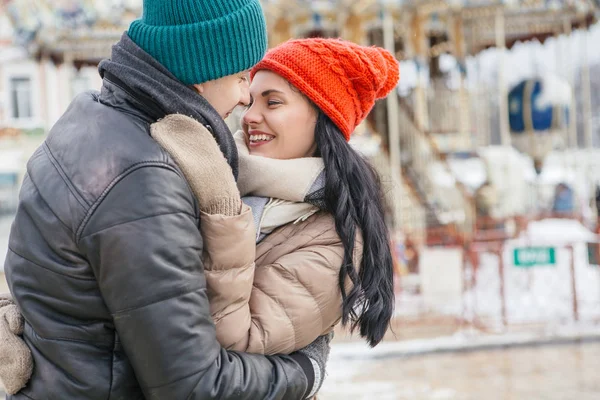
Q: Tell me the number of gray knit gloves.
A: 1